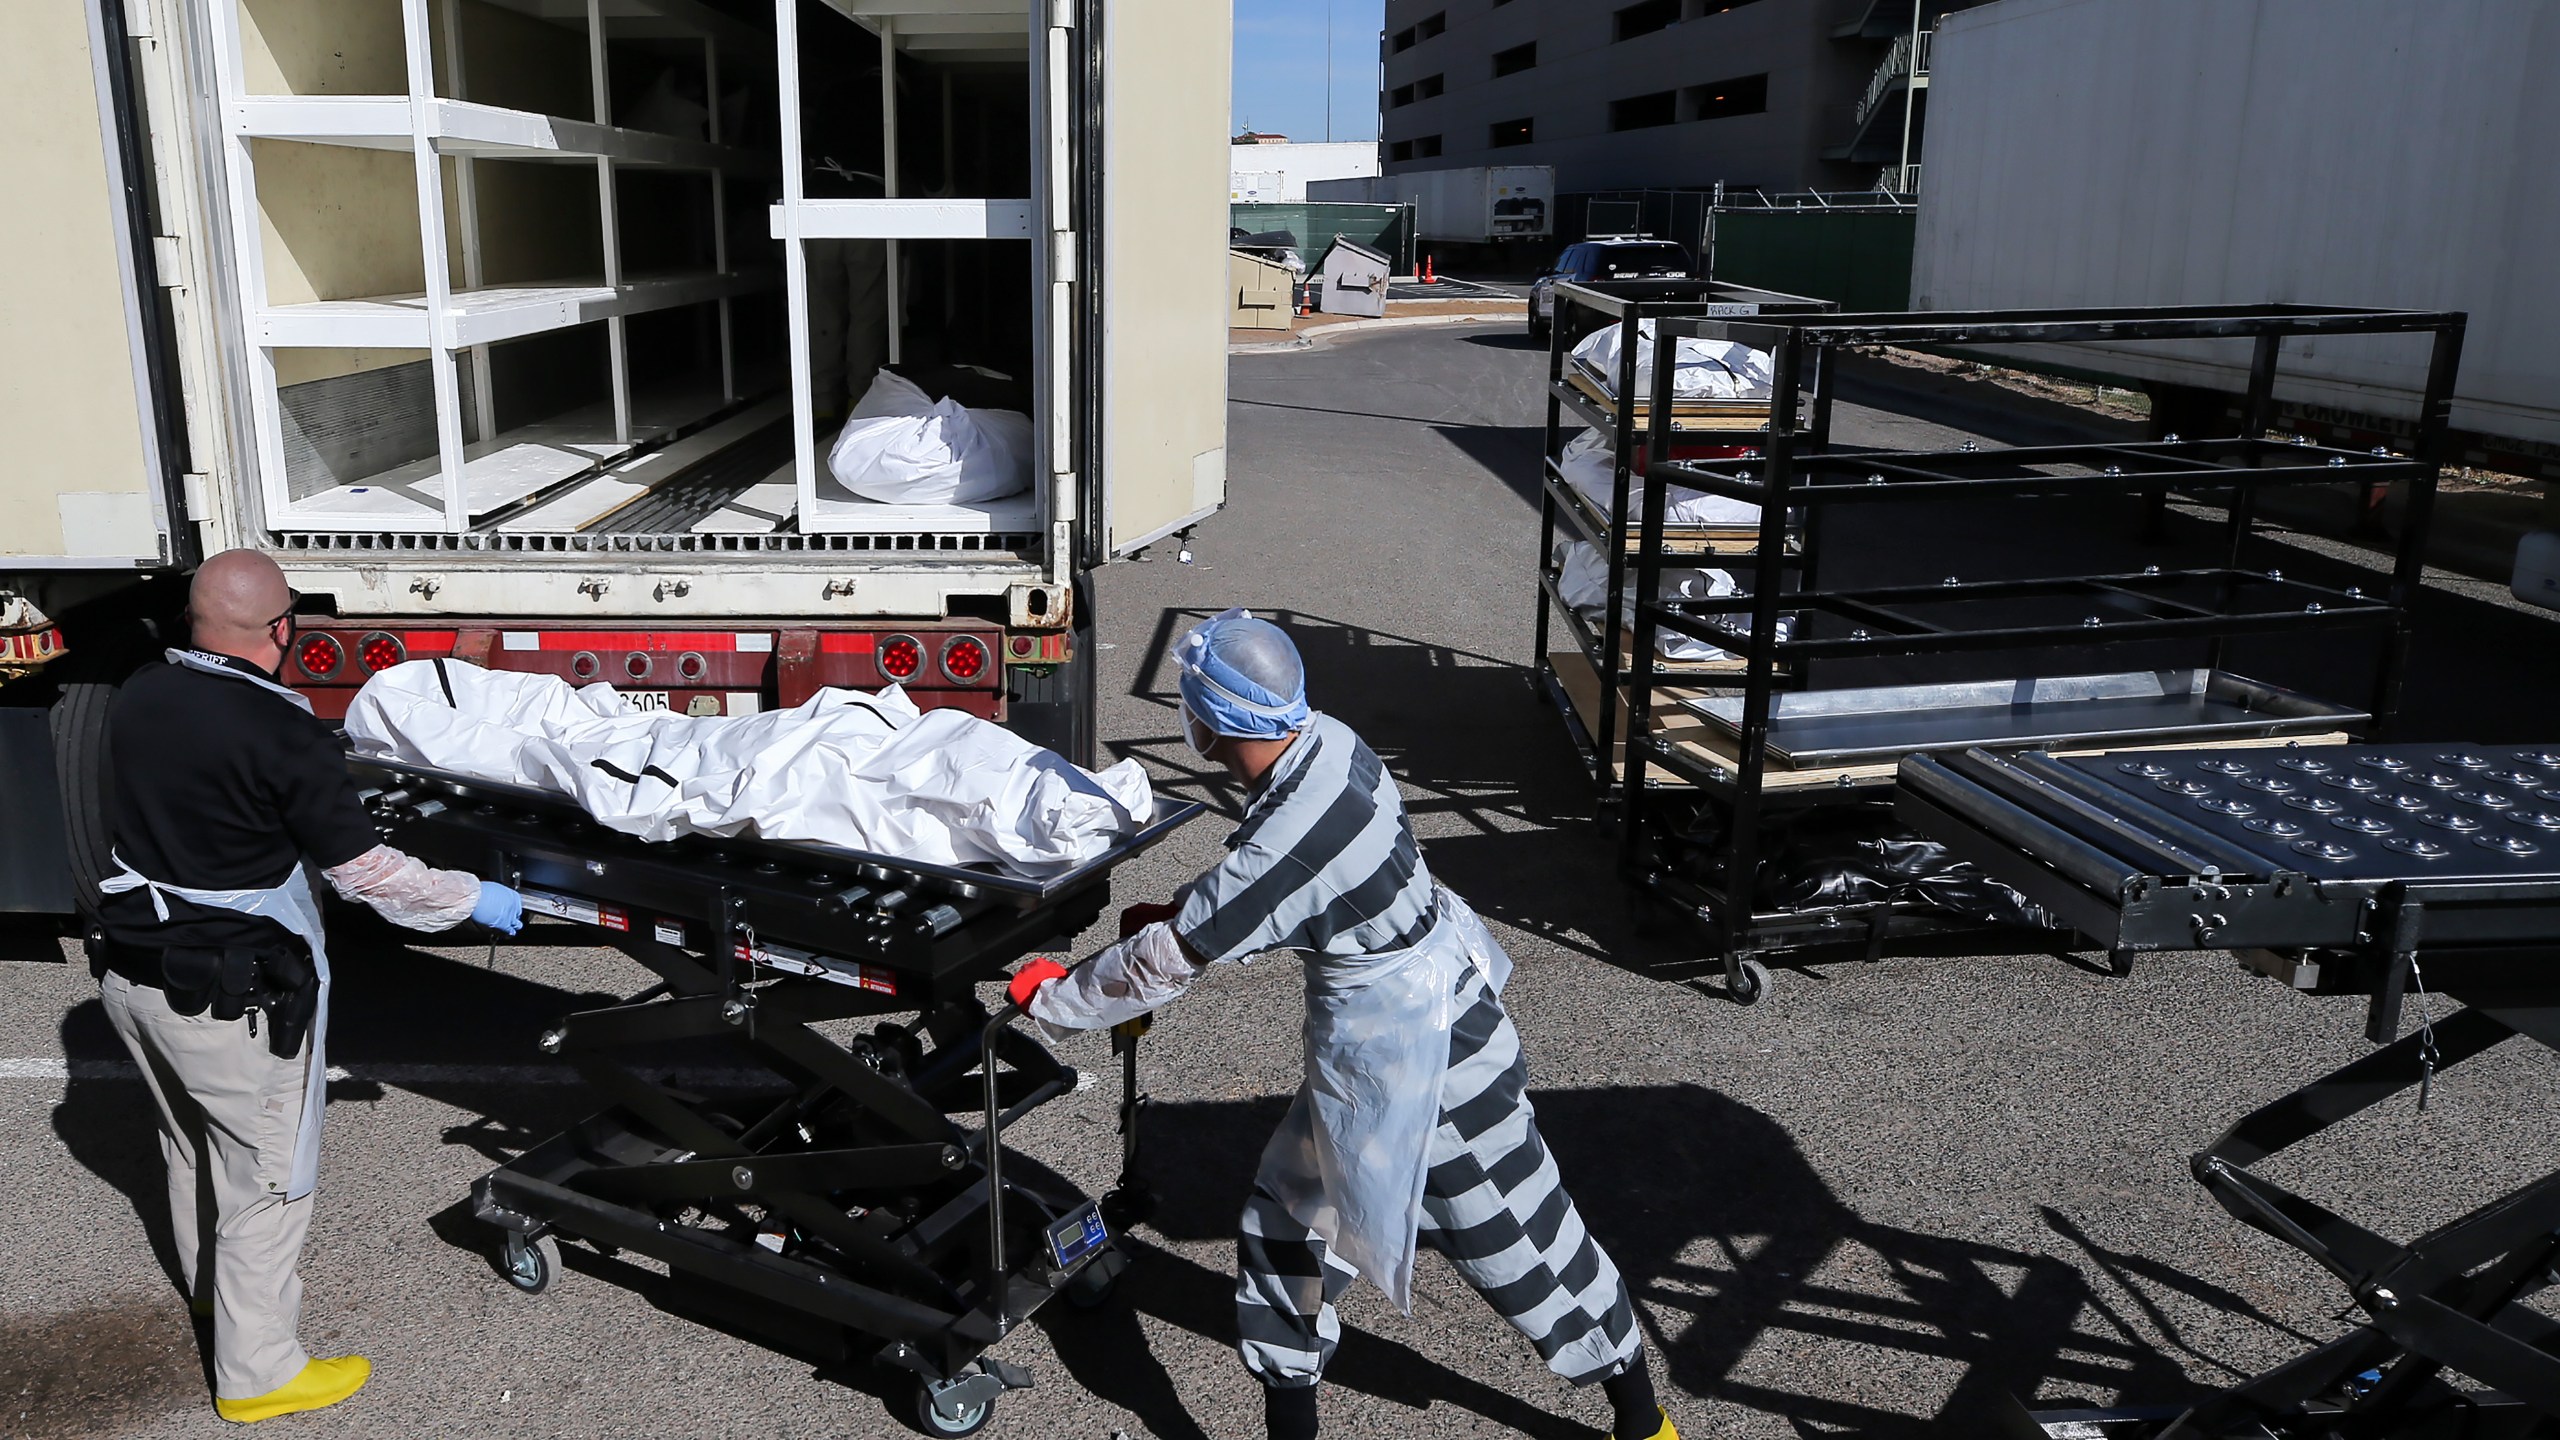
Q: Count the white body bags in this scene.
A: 5